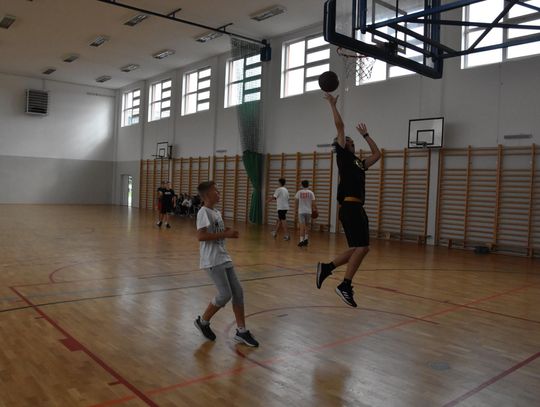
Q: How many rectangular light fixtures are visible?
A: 10